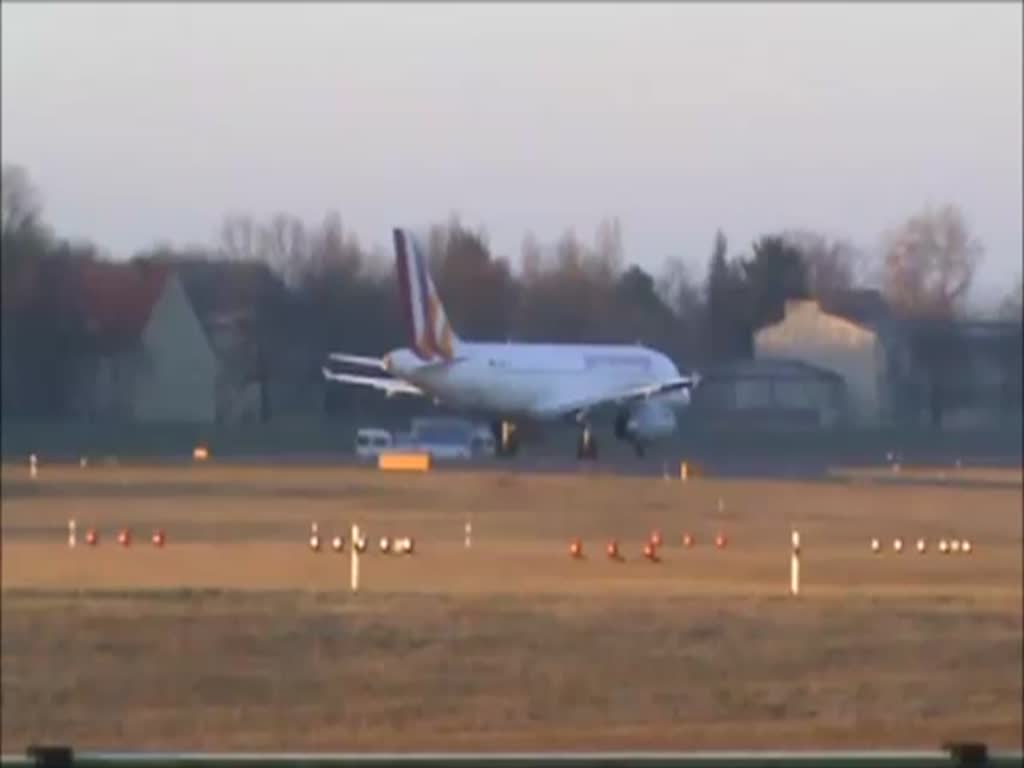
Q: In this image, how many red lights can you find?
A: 9